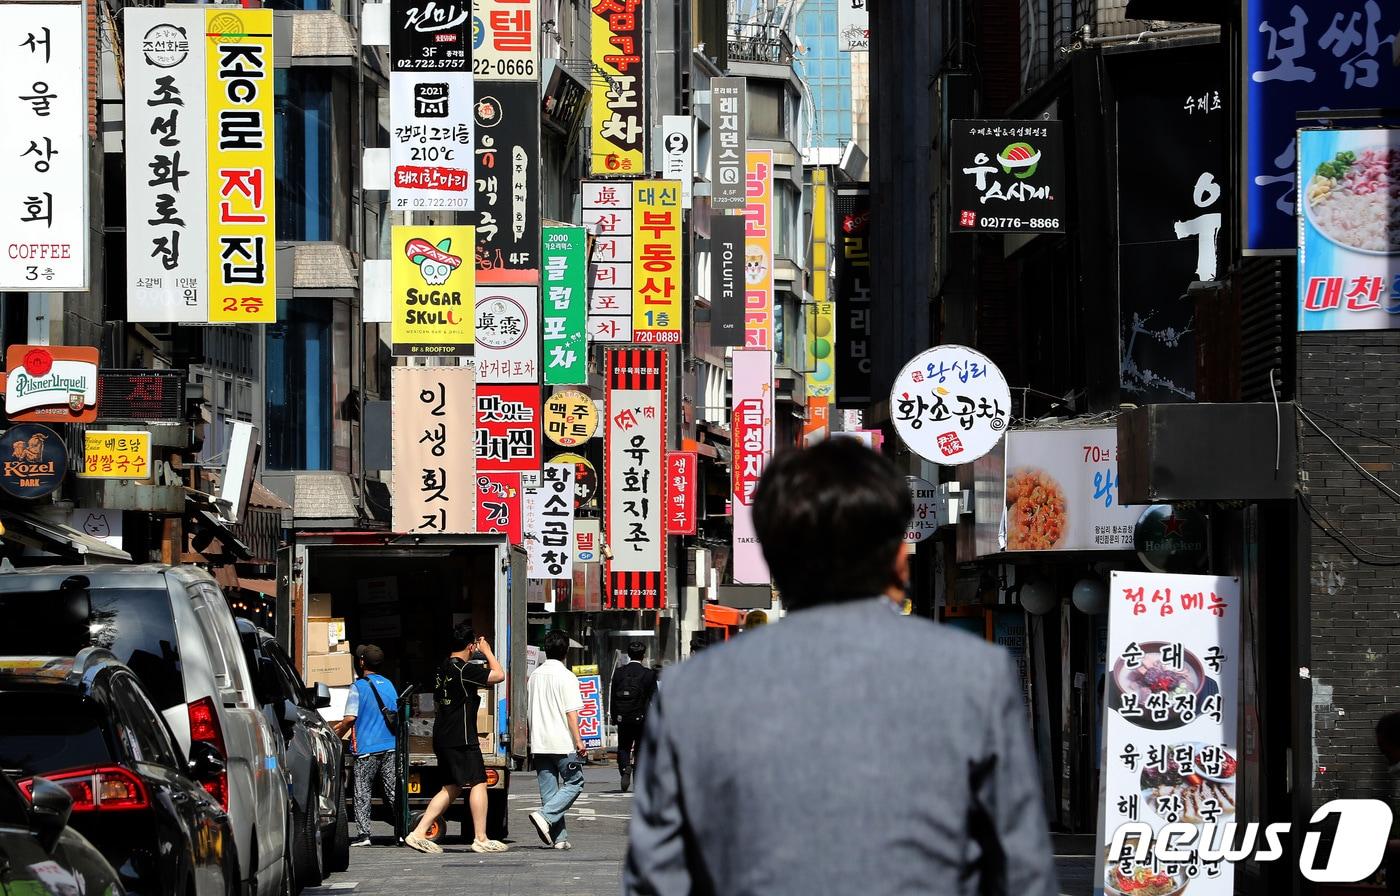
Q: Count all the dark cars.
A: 3